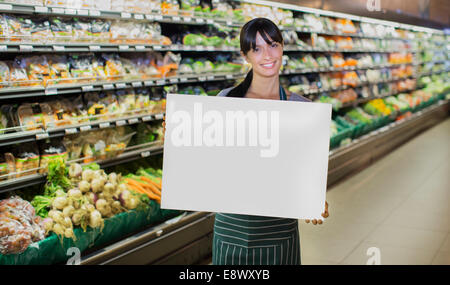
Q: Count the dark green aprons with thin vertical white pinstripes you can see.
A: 1